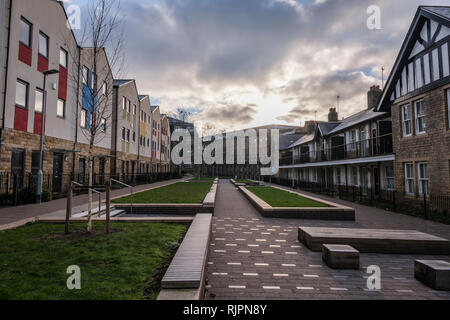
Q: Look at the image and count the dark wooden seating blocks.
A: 3